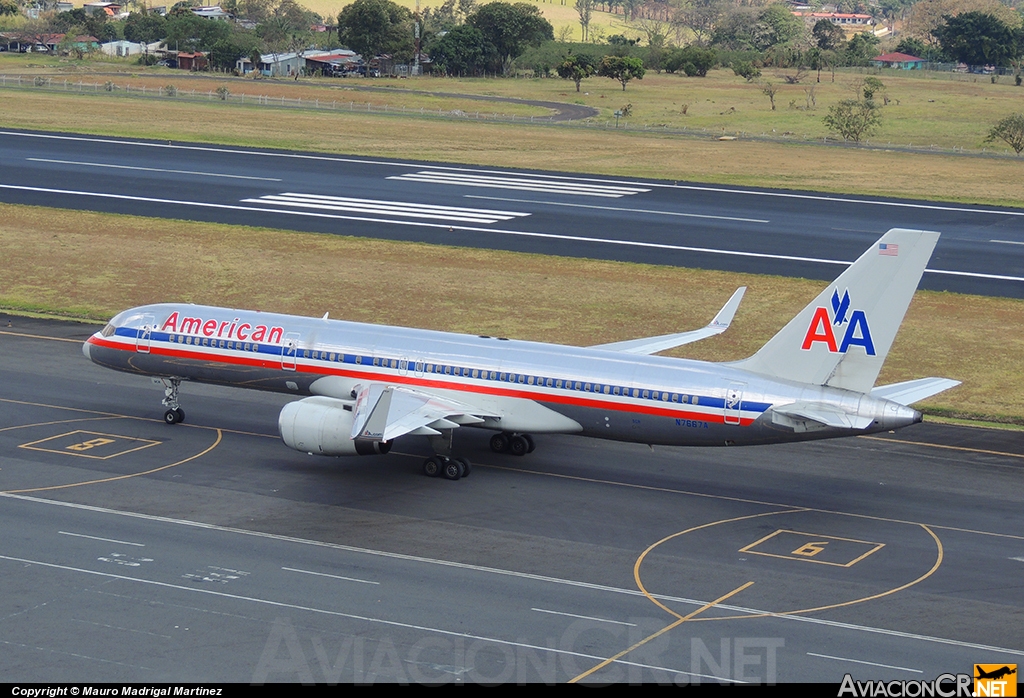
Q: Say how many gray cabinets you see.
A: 0